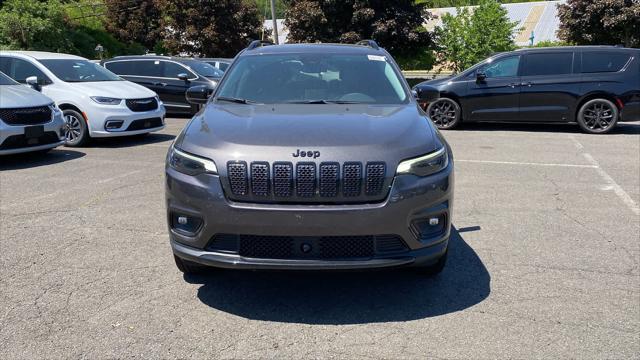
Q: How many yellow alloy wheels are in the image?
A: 0